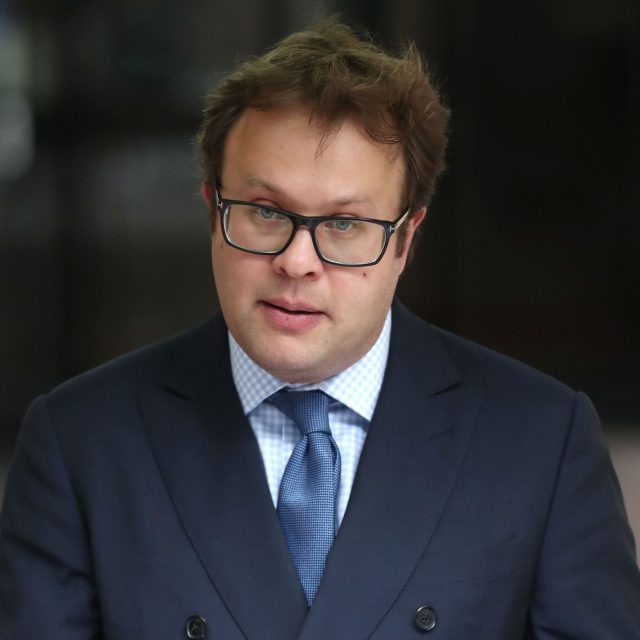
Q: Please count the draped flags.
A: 0